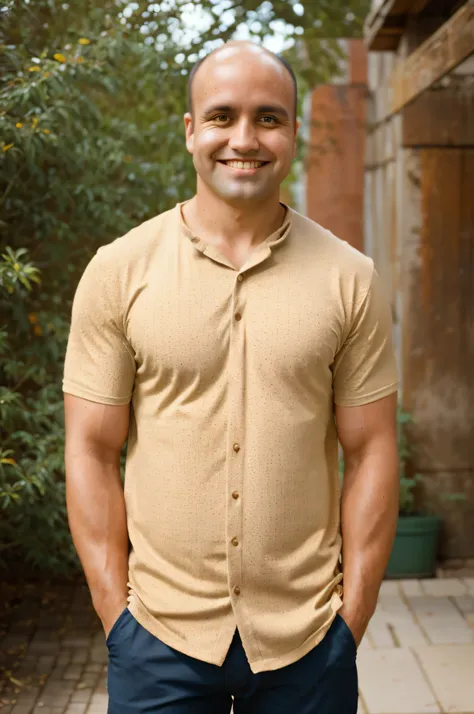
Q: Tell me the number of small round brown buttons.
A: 6